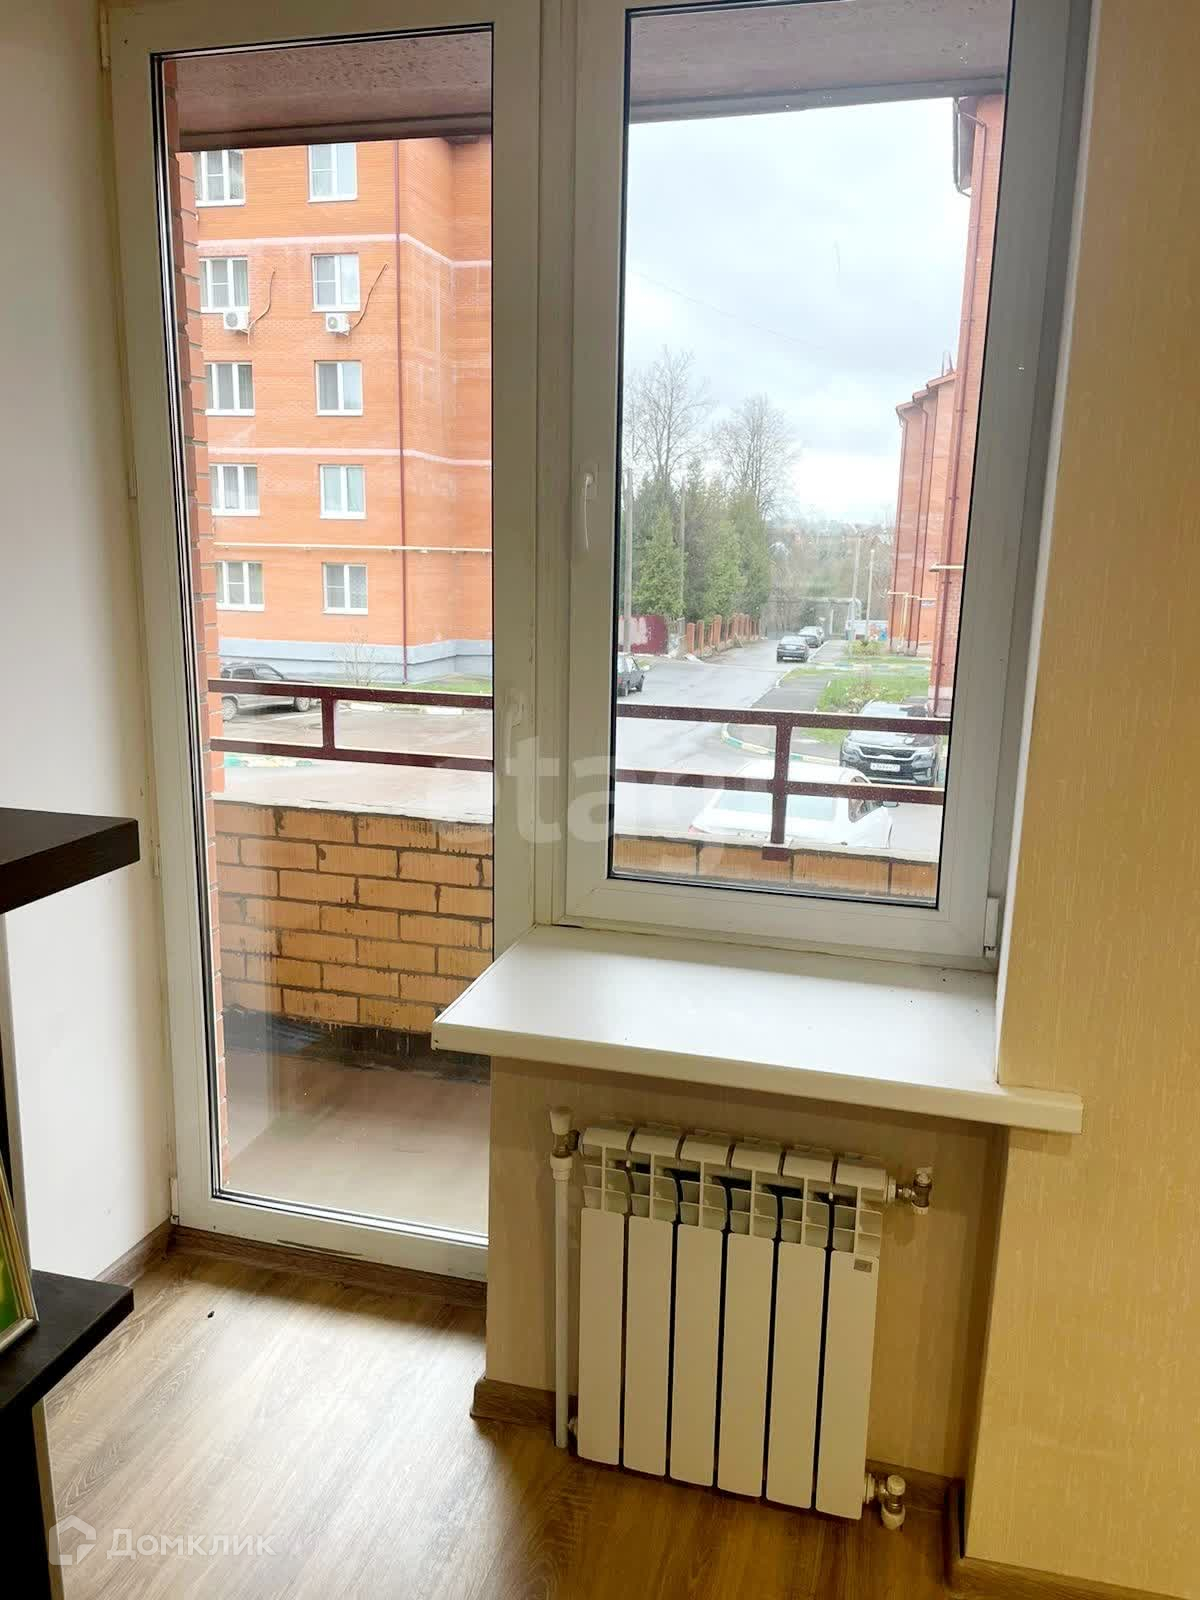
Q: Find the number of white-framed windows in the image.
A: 11